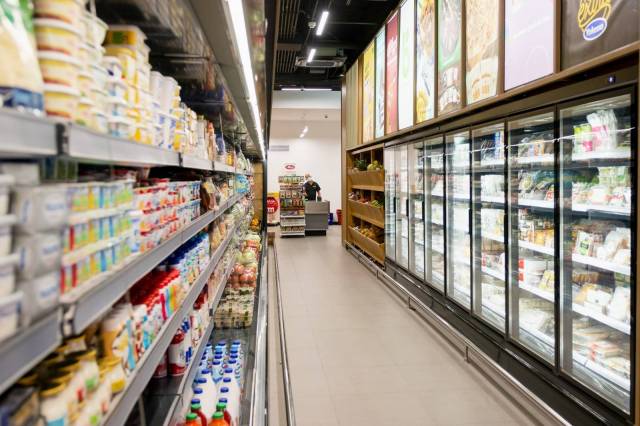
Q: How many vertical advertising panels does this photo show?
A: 9